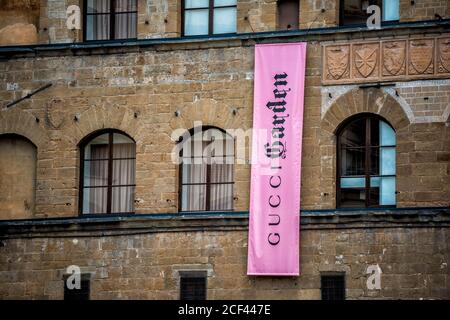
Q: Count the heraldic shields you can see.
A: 5